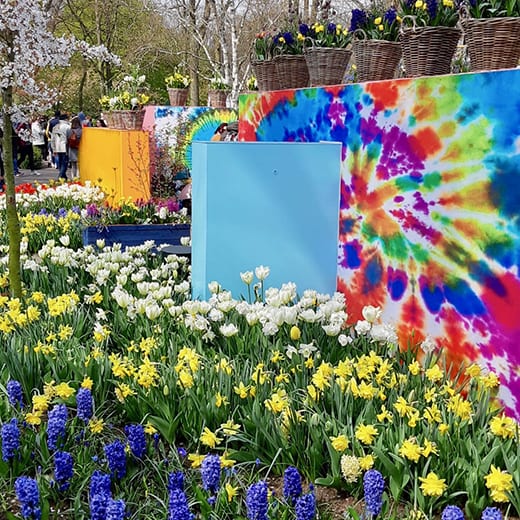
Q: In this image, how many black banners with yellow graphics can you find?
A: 0